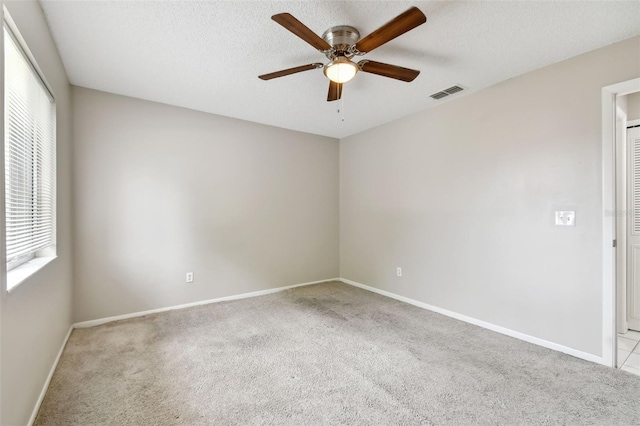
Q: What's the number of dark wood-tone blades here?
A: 5